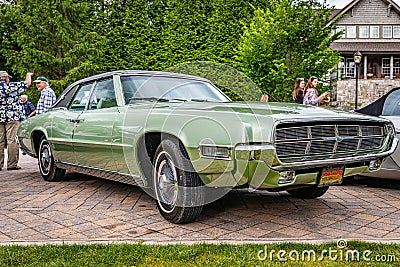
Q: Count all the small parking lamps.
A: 2